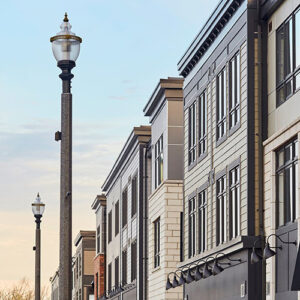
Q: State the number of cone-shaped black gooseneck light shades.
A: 9